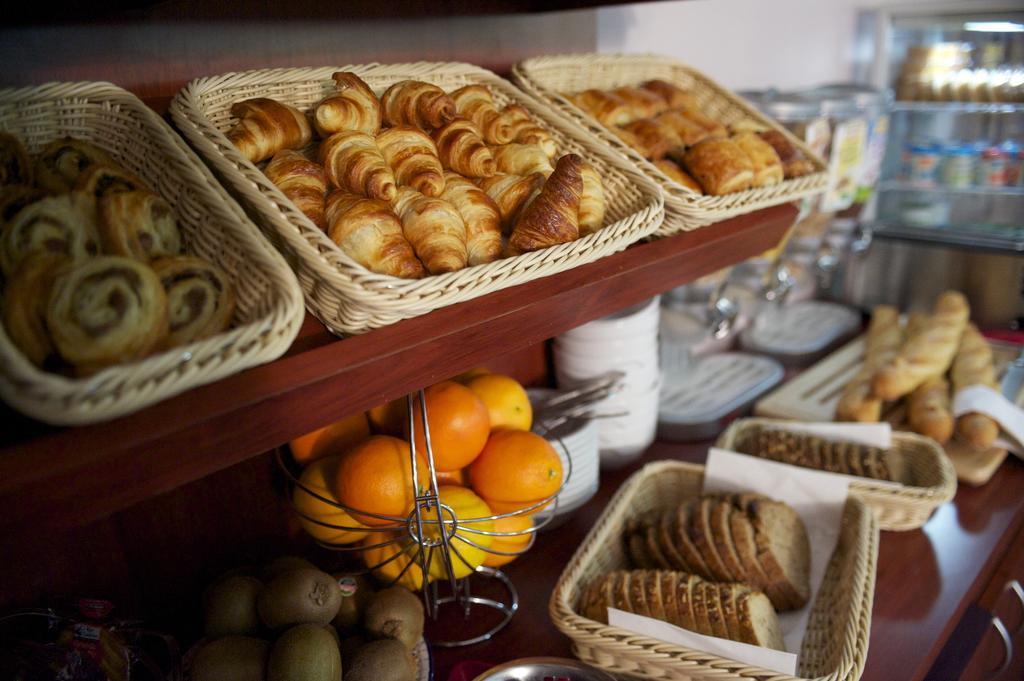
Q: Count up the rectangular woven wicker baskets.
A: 5